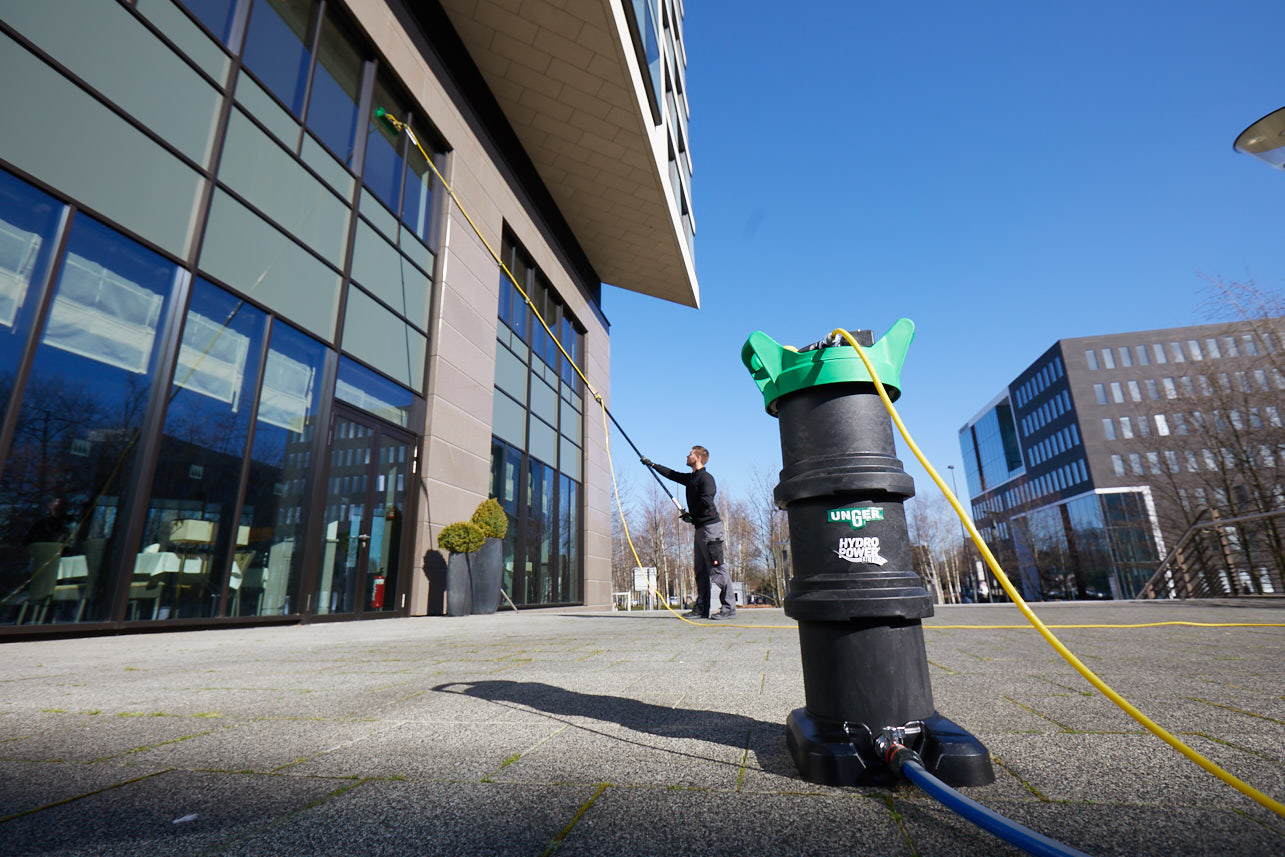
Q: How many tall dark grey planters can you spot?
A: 2